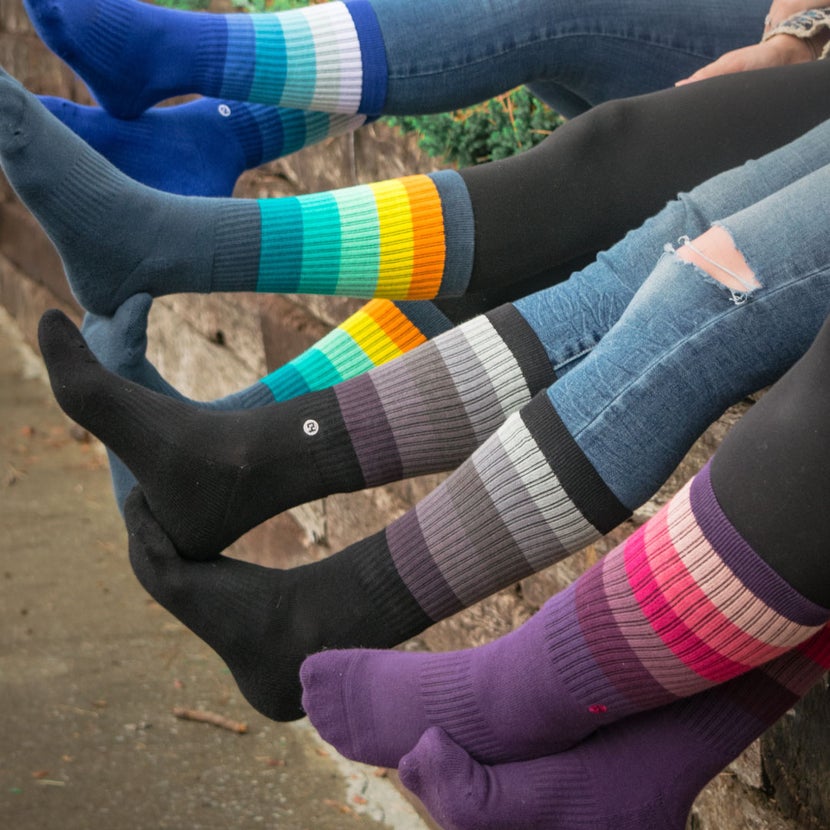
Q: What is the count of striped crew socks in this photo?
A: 8